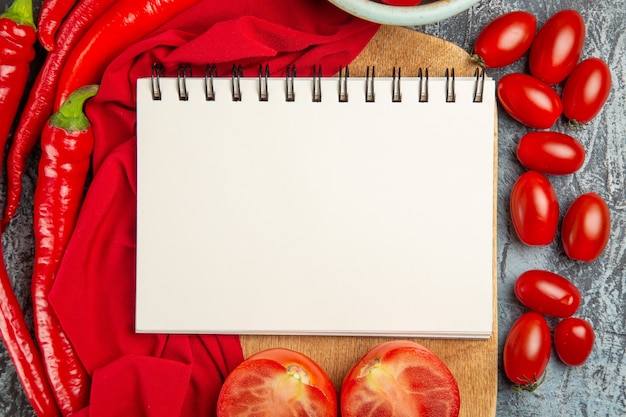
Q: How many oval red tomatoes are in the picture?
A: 10